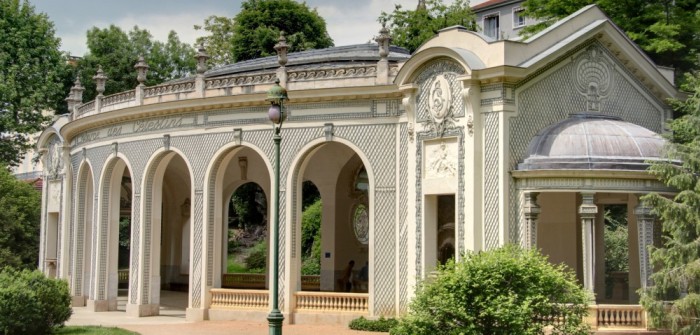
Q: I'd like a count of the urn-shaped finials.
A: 7